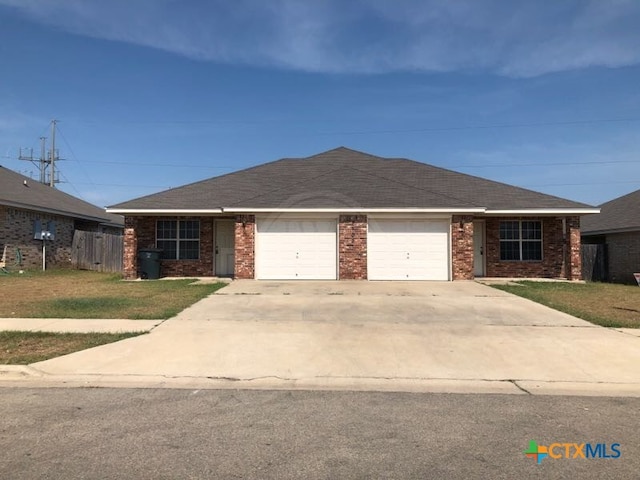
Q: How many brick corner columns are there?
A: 2